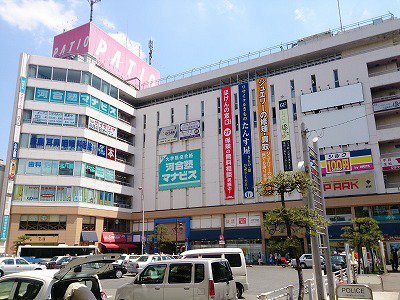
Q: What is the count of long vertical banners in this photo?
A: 4